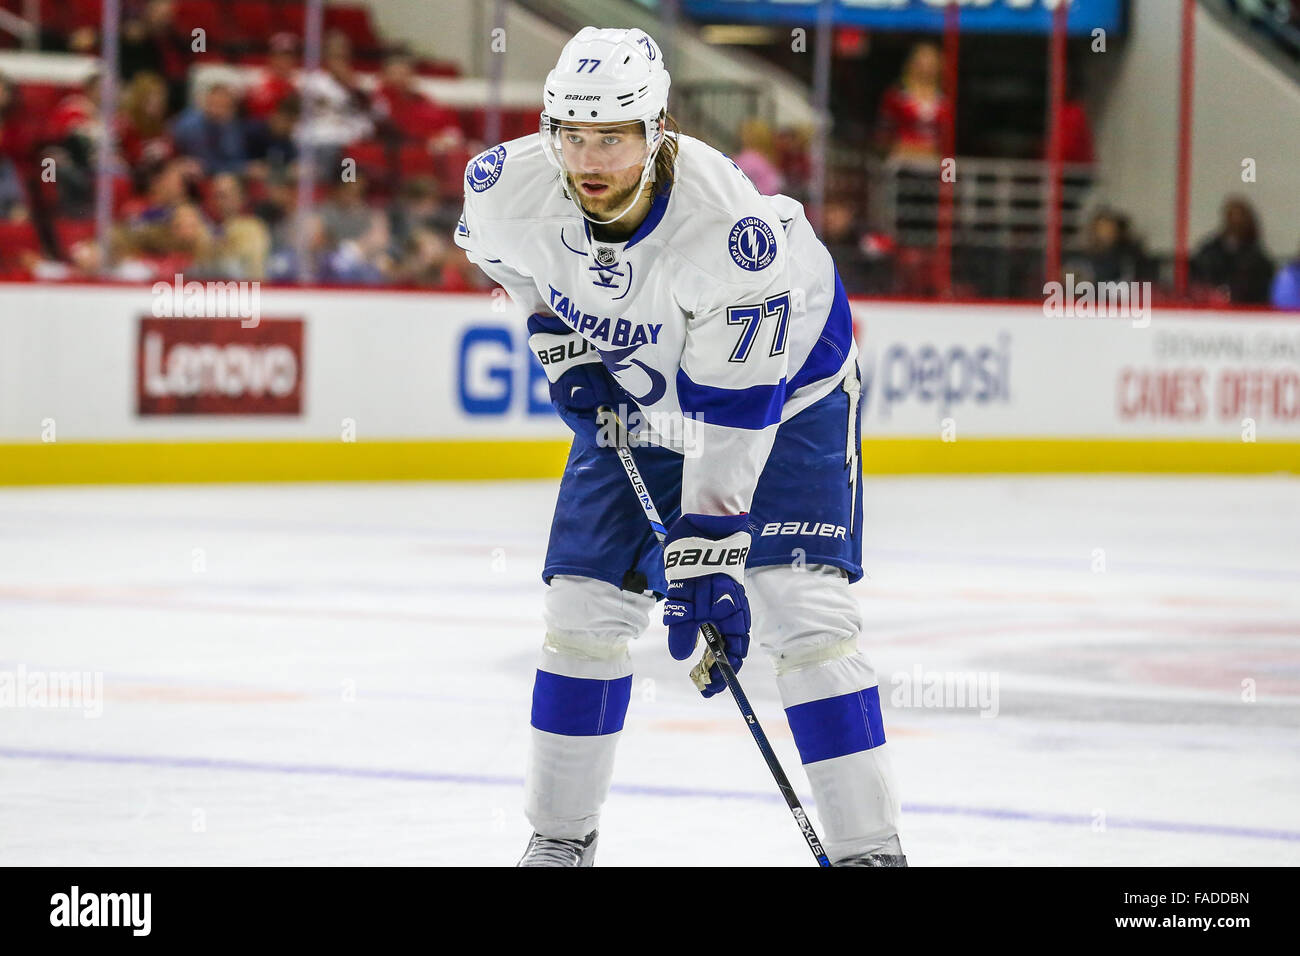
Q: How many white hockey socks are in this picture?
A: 2